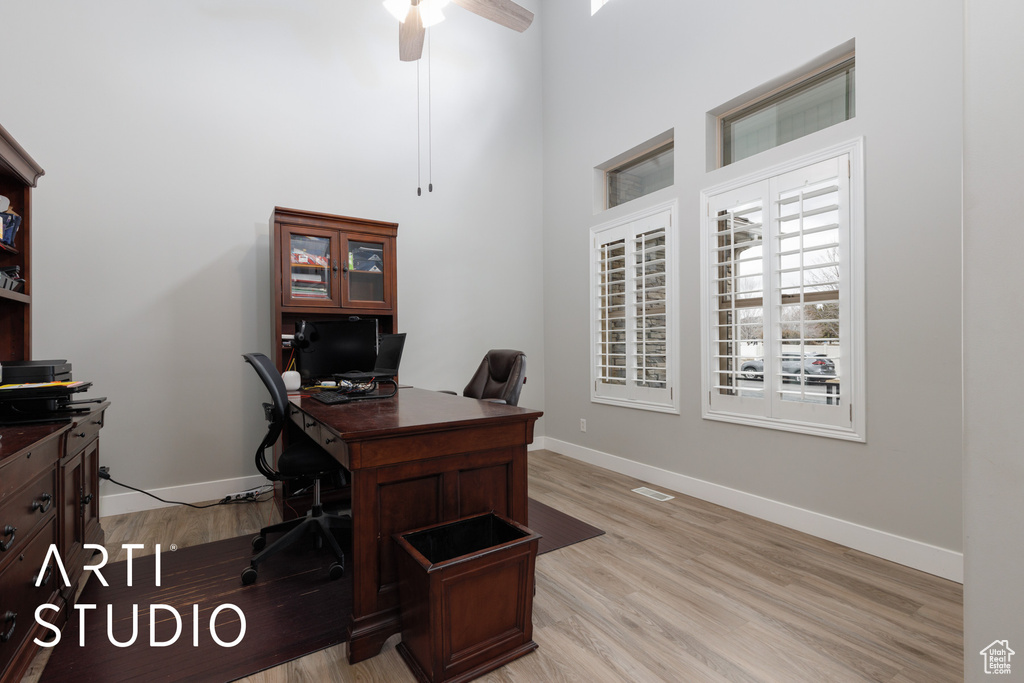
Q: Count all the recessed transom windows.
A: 2